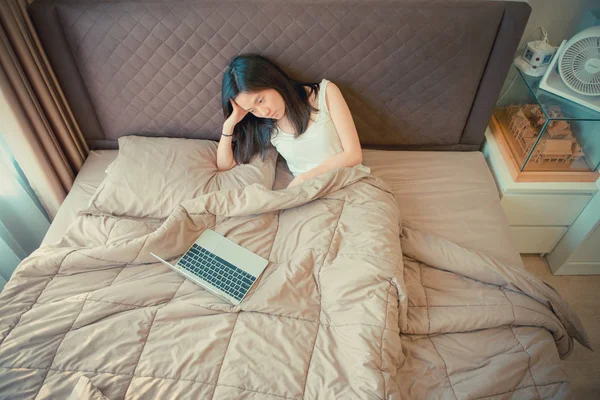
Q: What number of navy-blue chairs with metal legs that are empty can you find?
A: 0